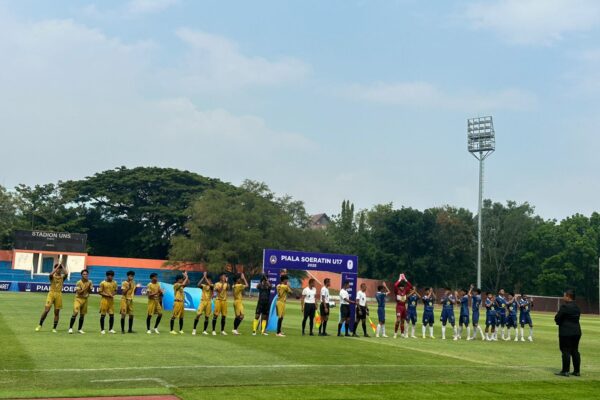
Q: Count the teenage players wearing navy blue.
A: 10